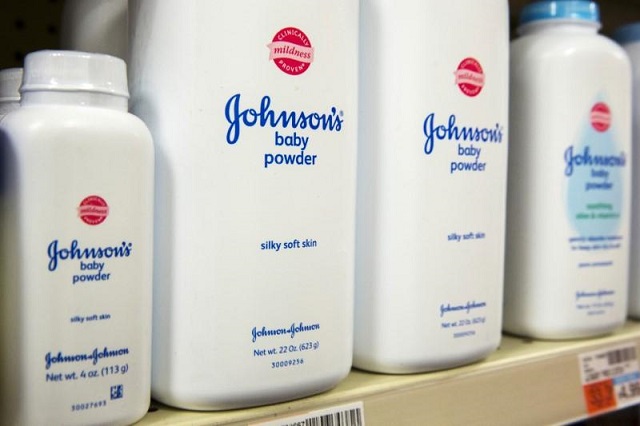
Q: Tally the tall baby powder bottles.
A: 2